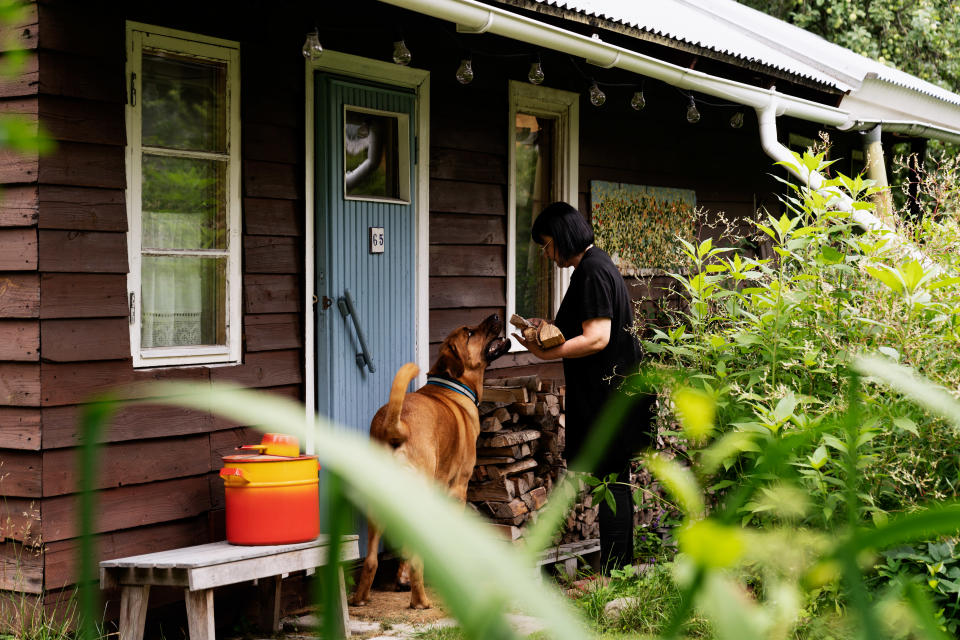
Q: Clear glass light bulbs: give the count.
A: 8